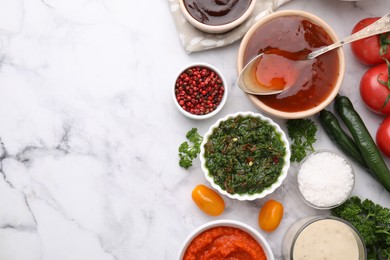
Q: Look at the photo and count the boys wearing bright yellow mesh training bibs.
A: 0